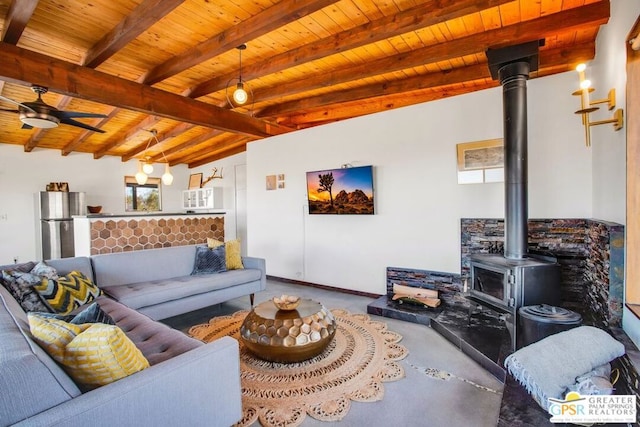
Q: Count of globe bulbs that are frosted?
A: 3